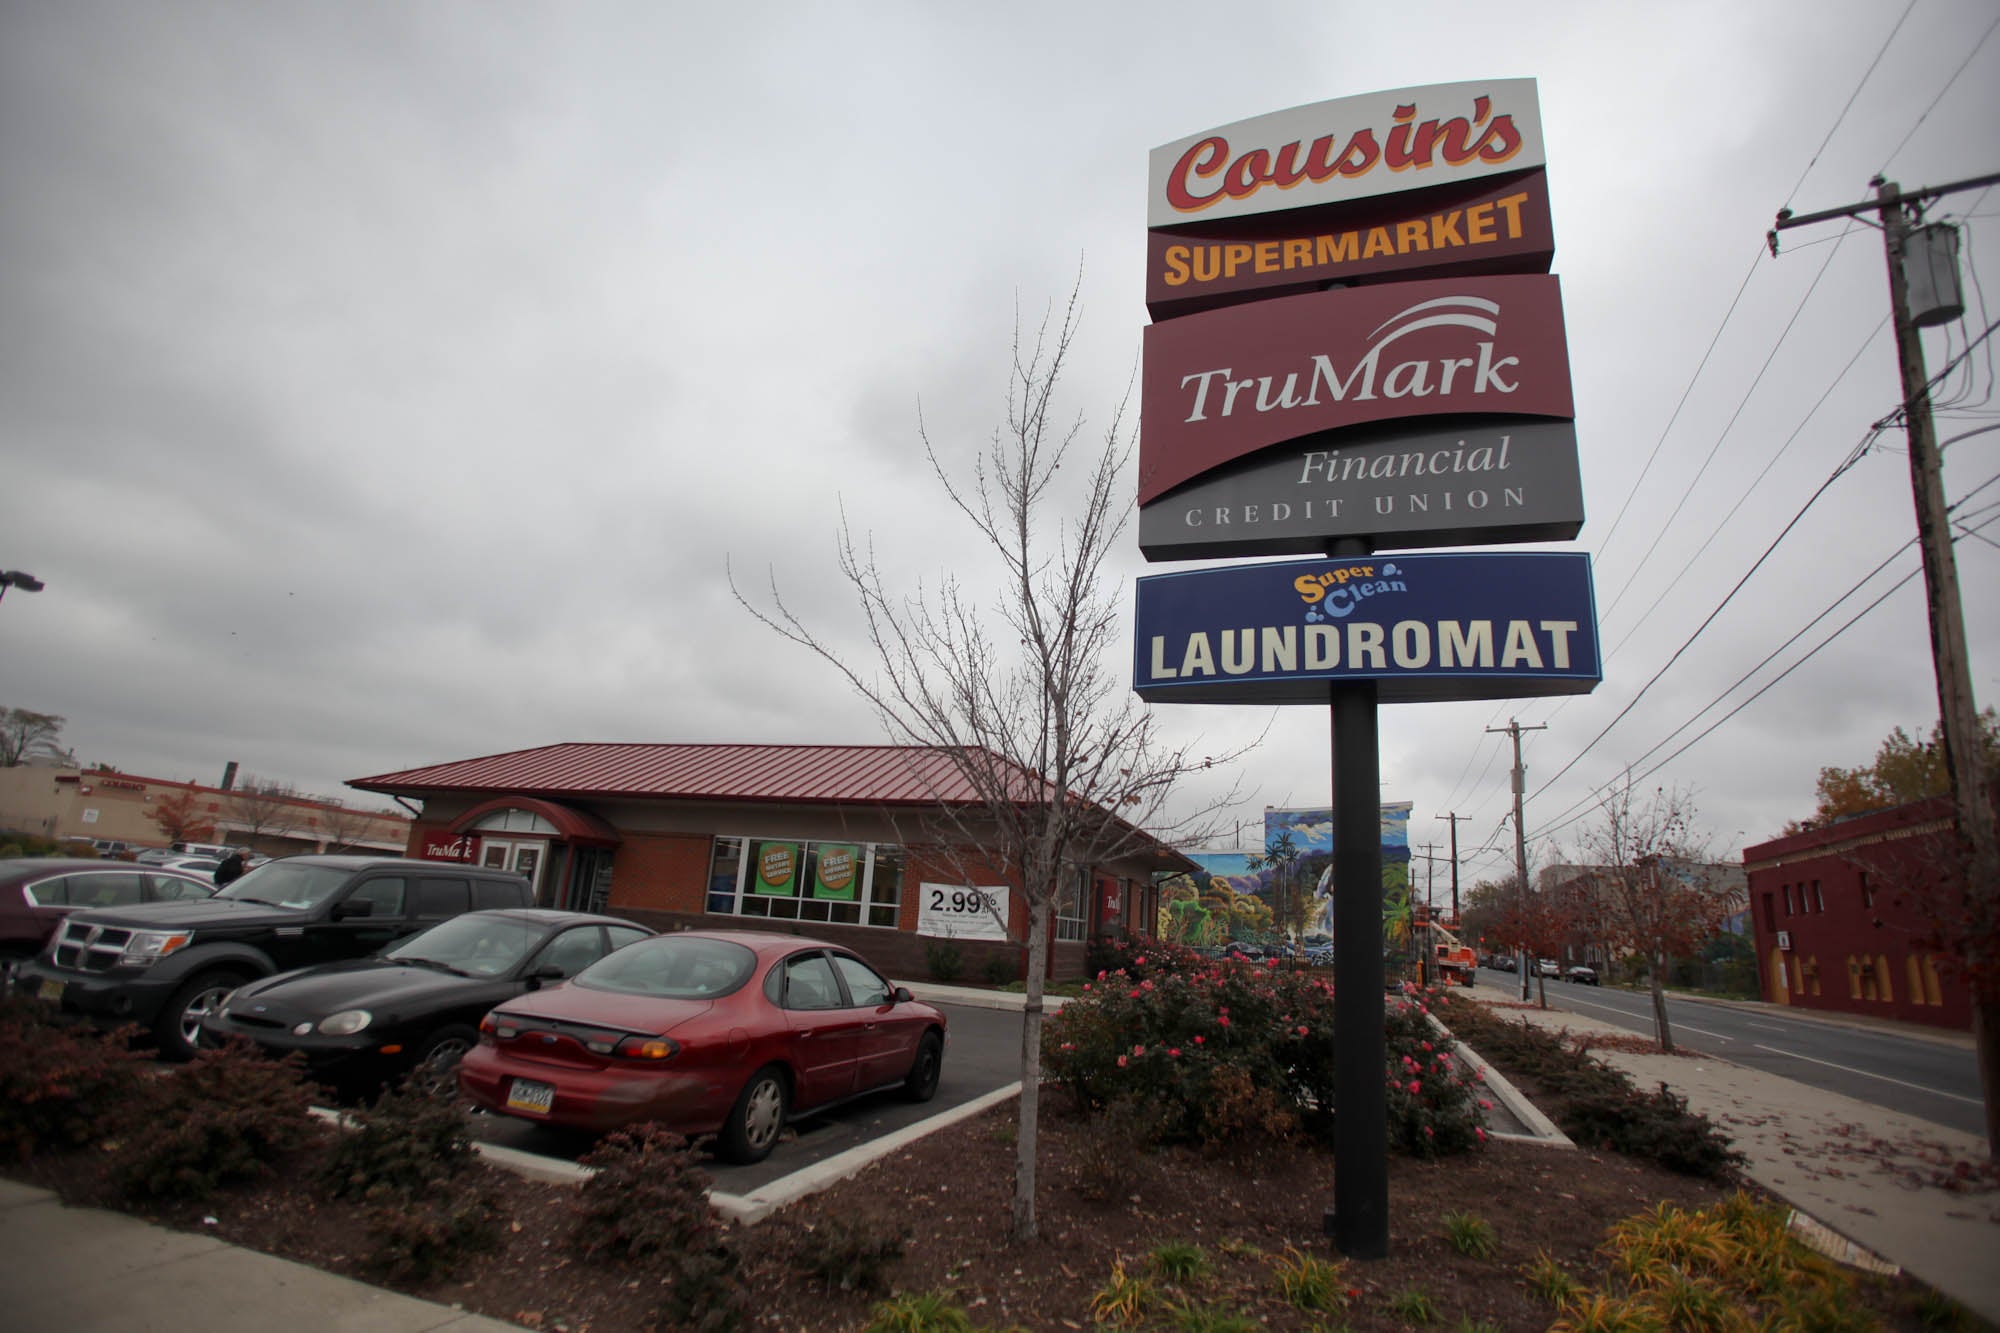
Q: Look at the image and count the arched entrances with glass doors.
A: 1